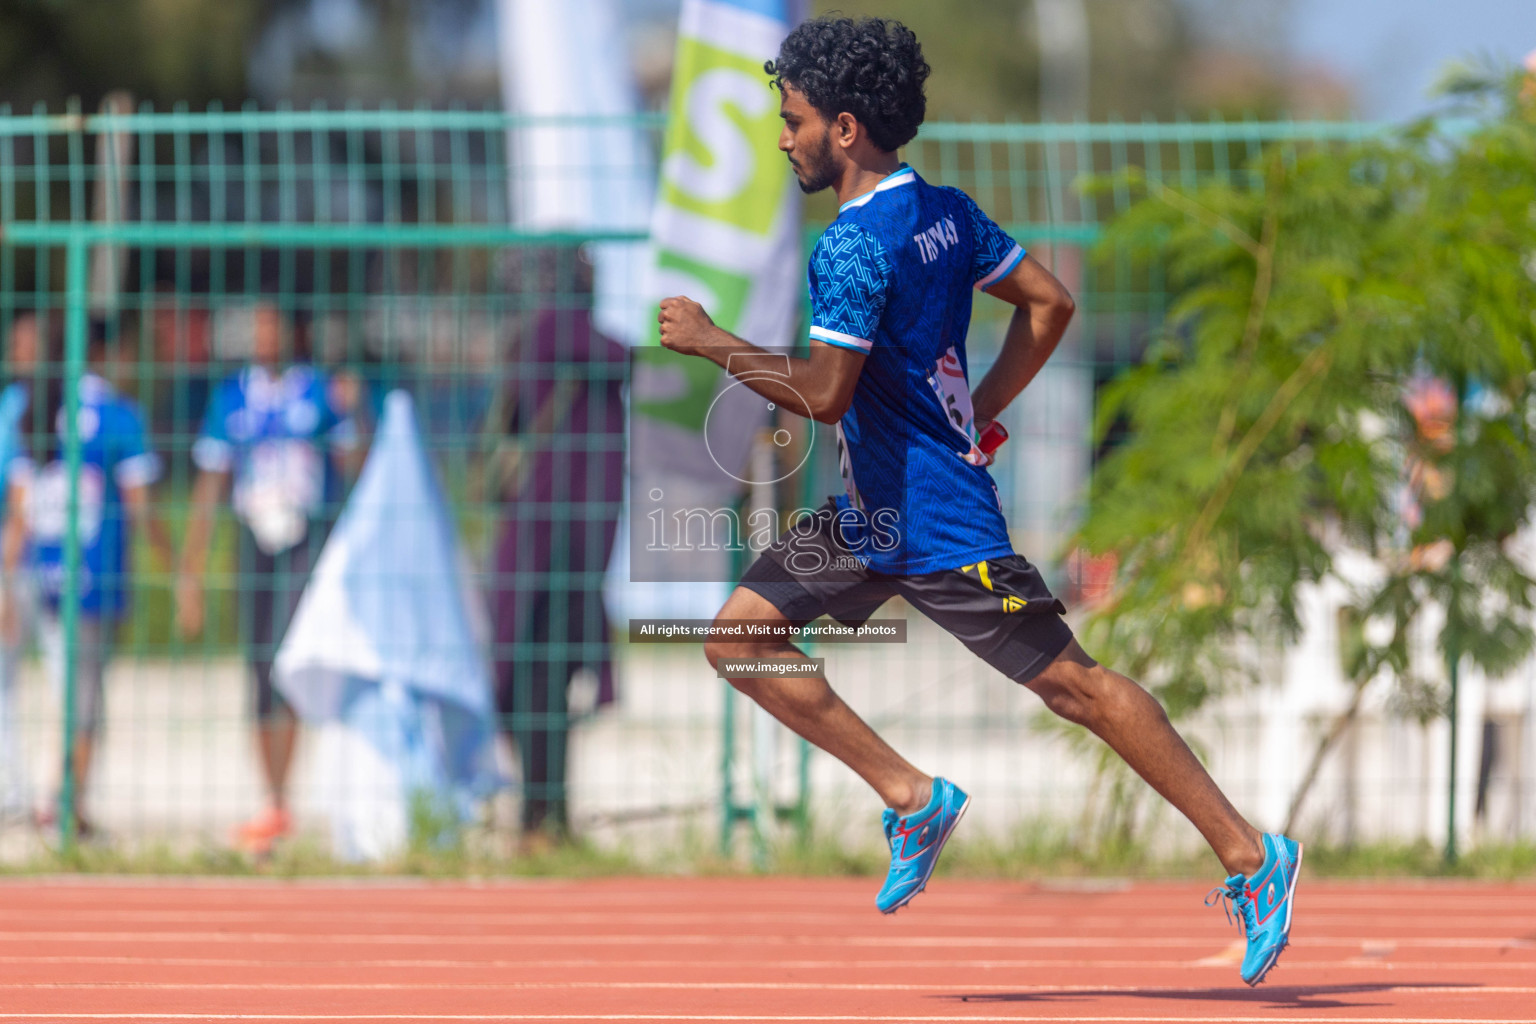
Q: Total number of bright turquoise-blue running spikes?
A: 2